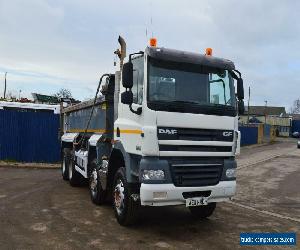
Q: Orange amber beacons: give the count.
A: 2